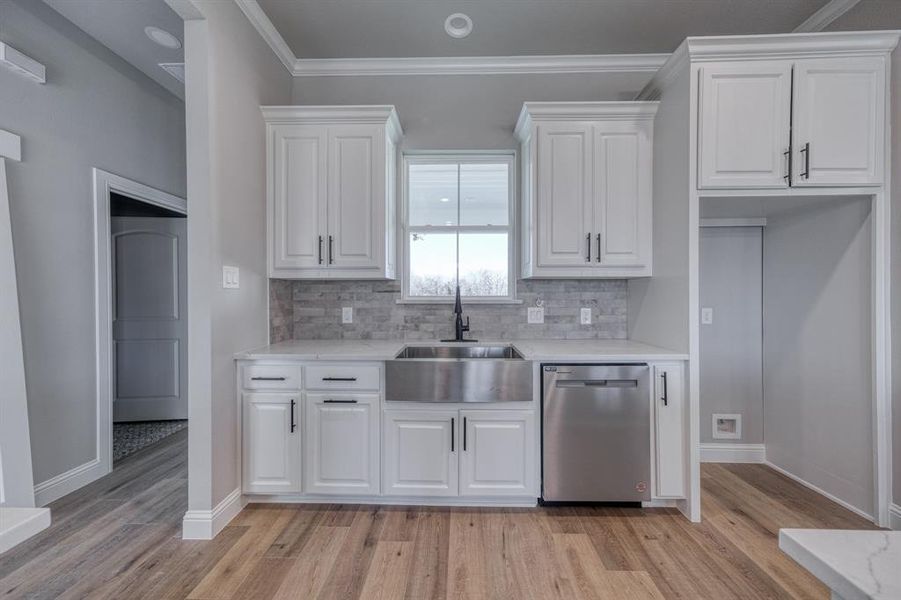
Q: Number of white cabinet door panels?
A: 11